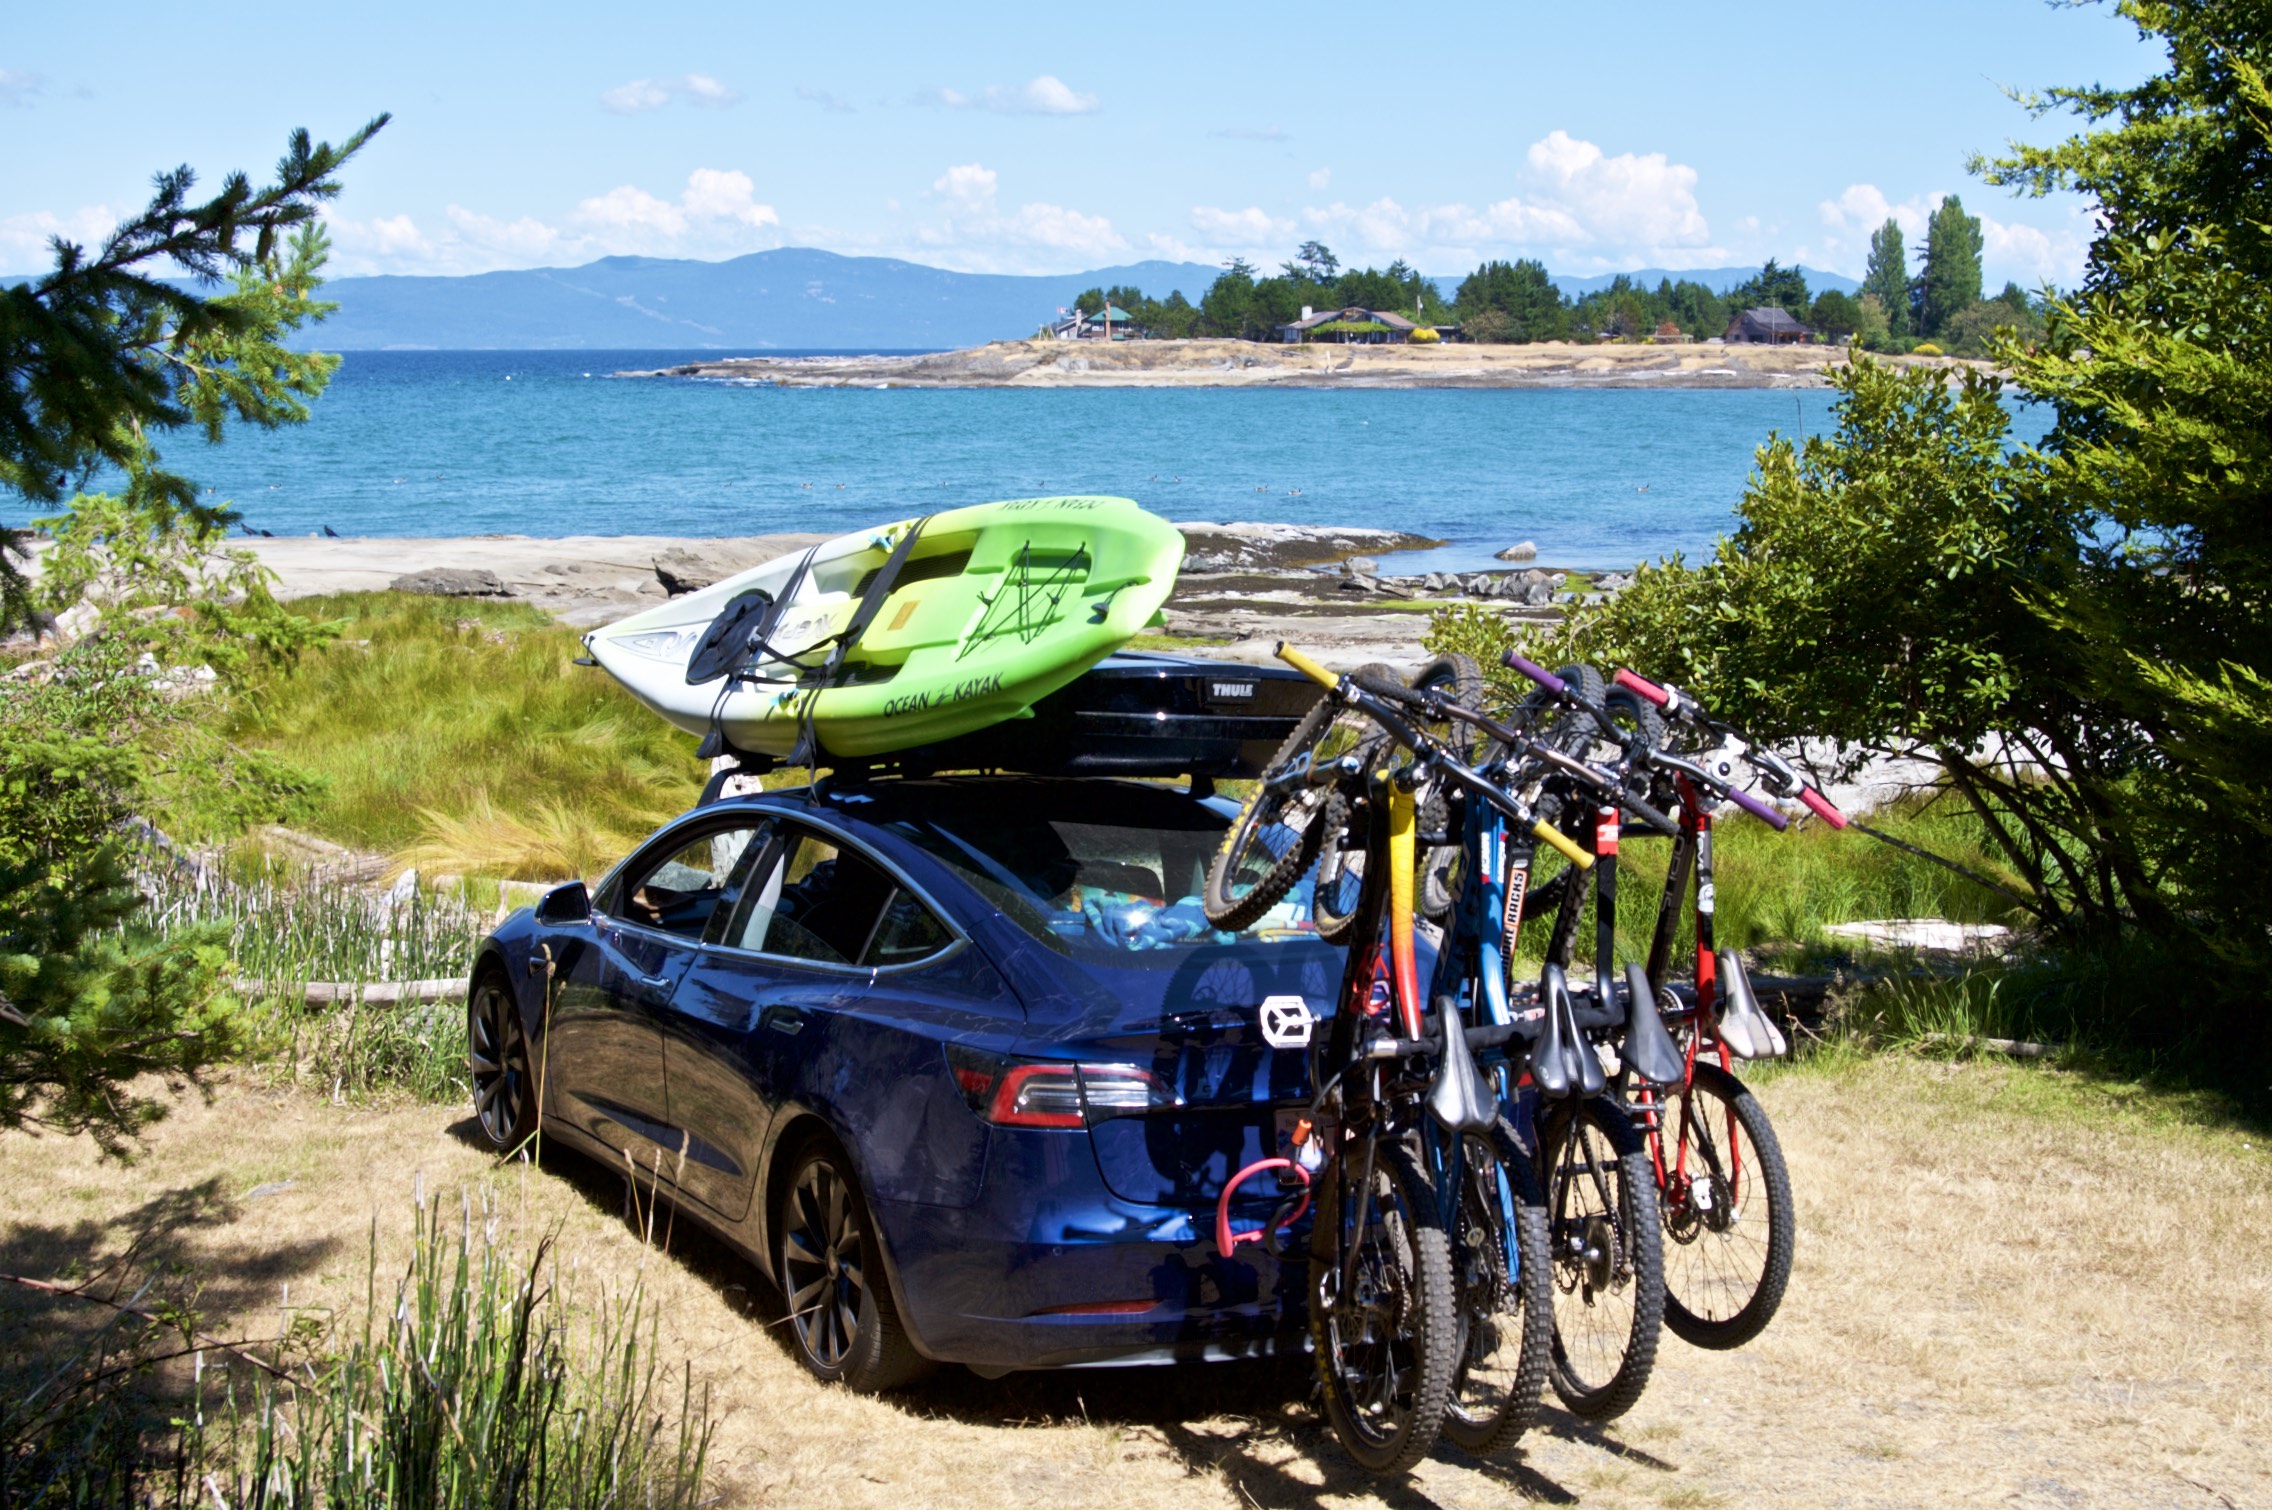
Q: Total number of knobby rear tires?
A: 4